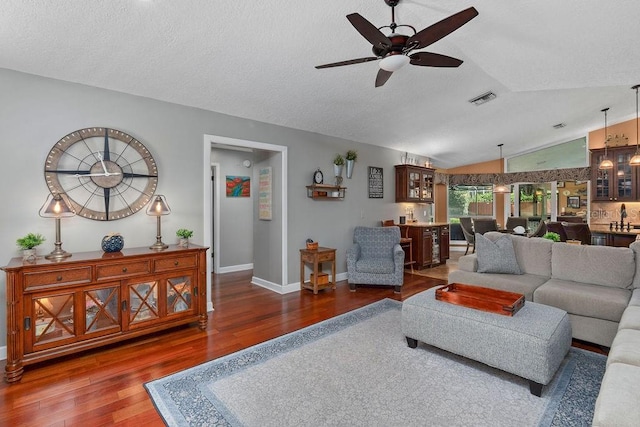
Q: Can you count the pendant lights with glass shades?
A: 3